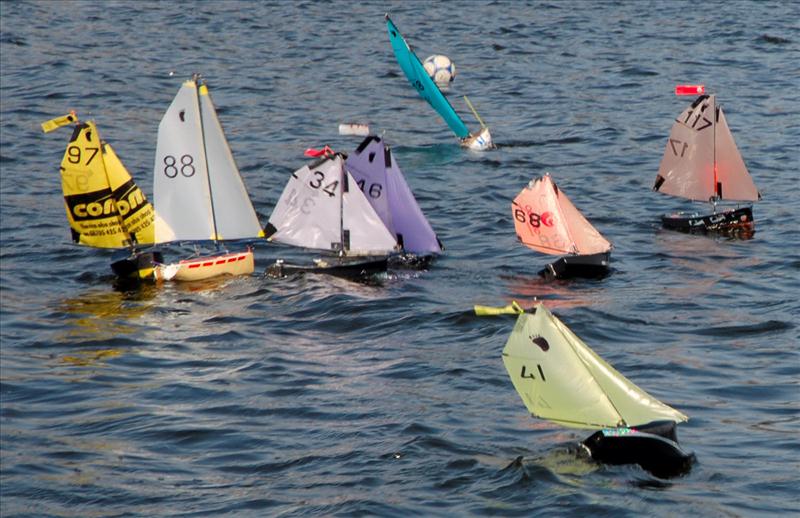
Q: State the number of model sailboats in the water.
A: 8